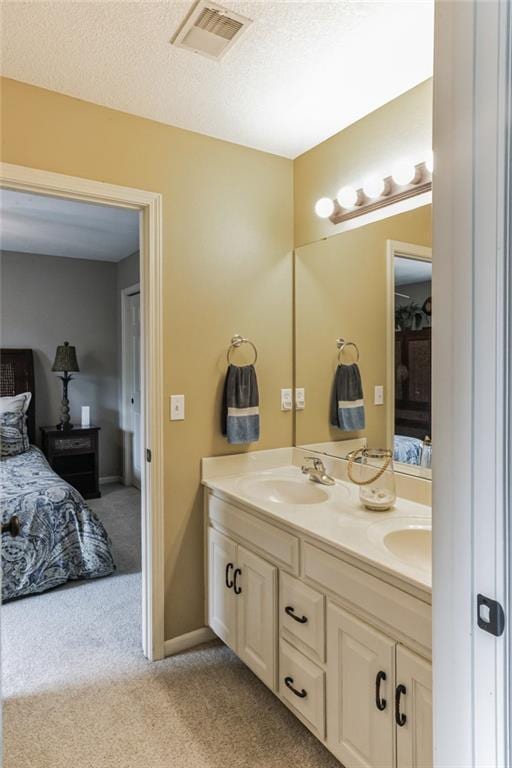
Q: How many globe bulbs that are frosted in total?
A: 5